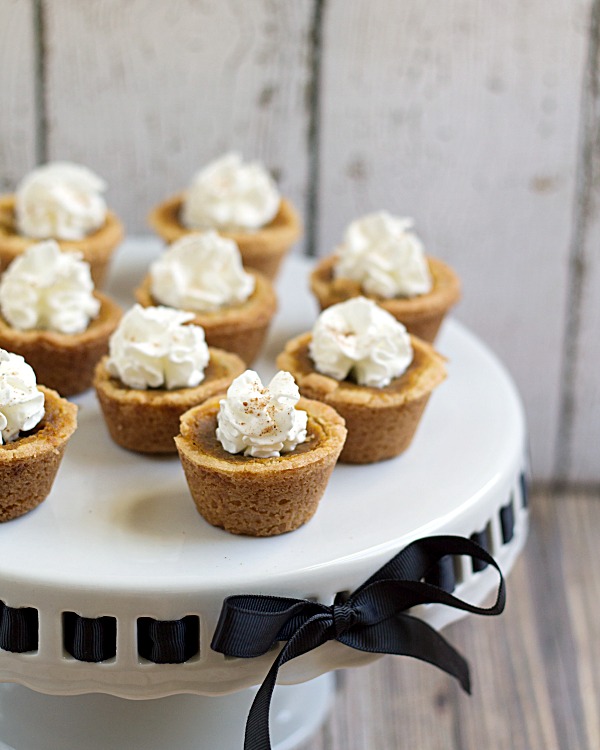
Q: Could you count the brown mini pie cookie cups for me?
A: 9